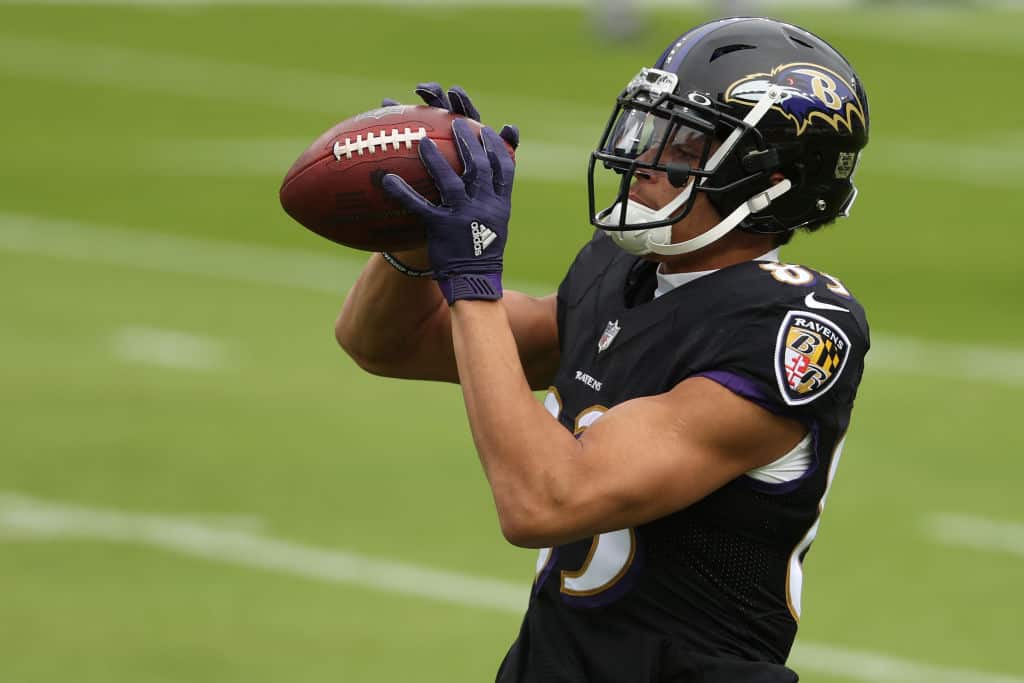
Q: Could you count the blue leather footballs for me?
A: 0